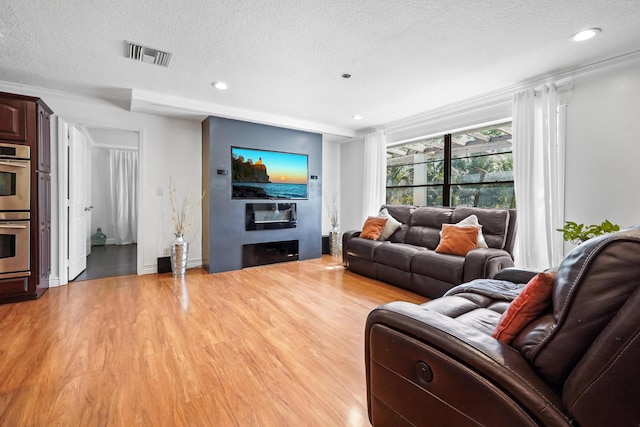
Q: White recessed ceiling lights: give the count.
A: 3